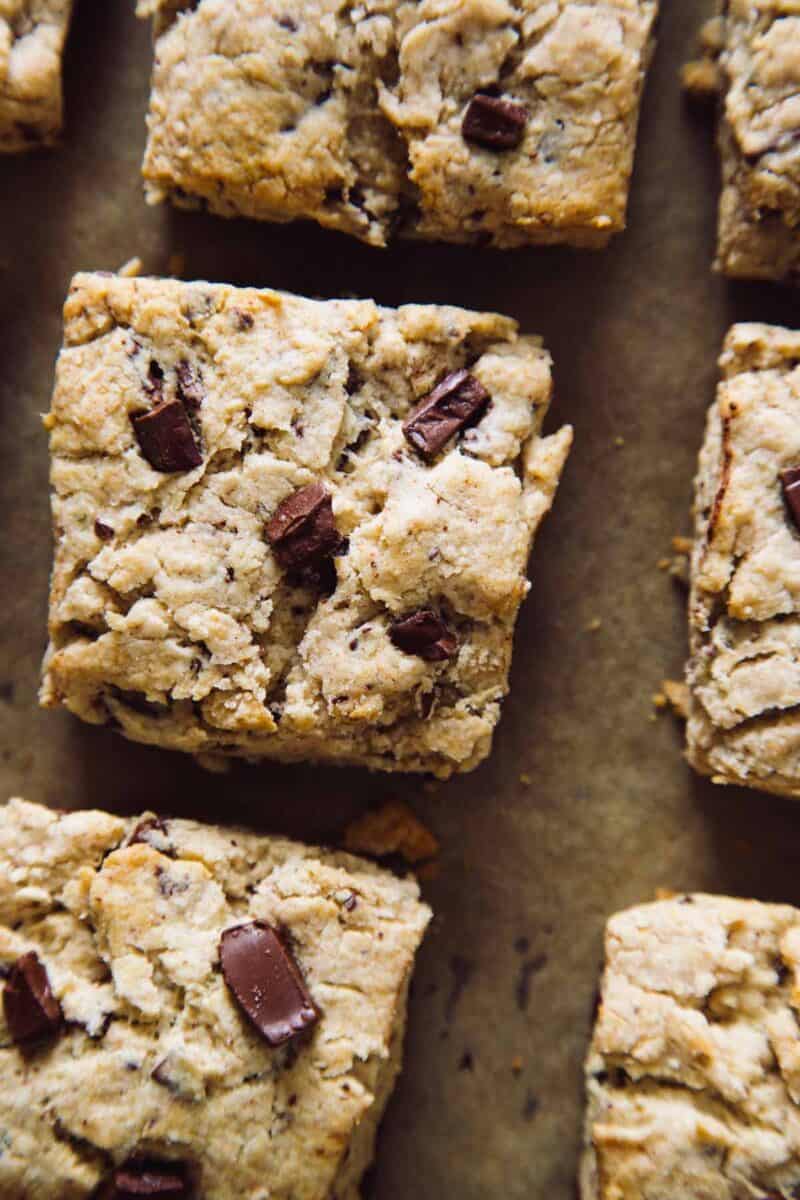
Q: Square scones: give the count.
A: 7